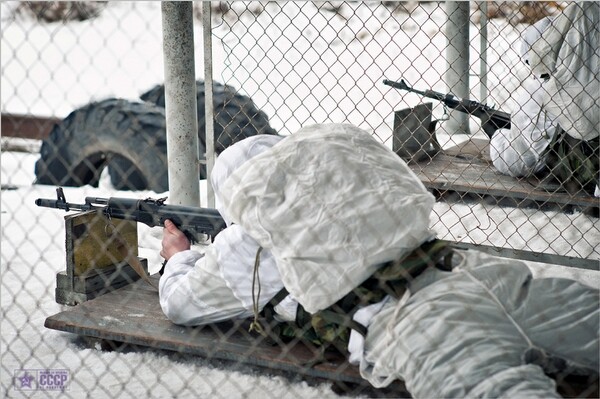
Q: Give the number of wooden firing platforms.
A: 2